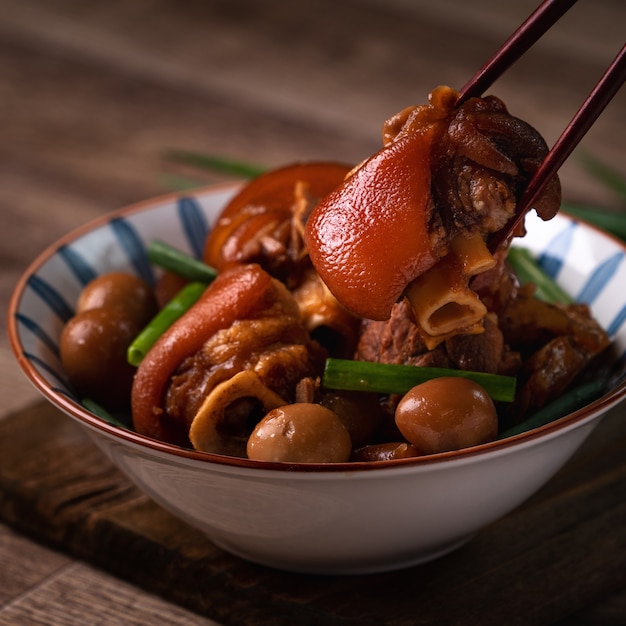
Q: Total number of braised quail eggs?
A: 4